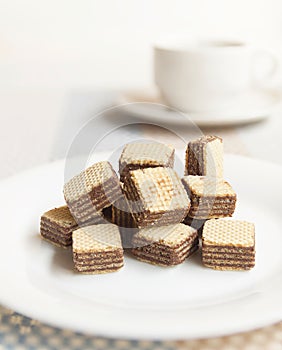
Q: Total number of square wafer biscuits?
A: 10